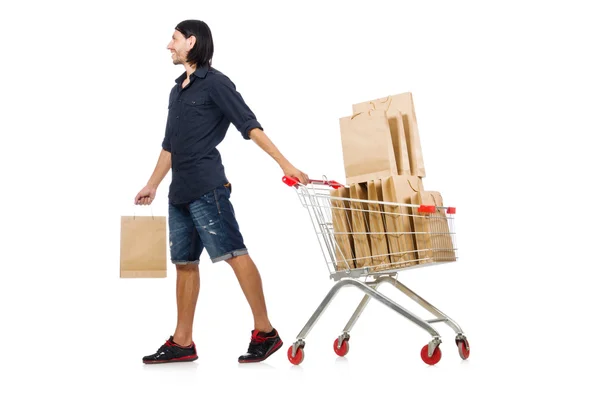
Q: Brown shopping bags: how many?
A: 9